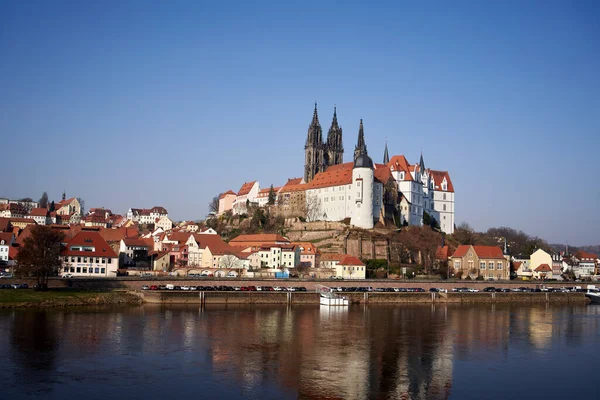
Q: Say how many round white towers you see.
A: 1